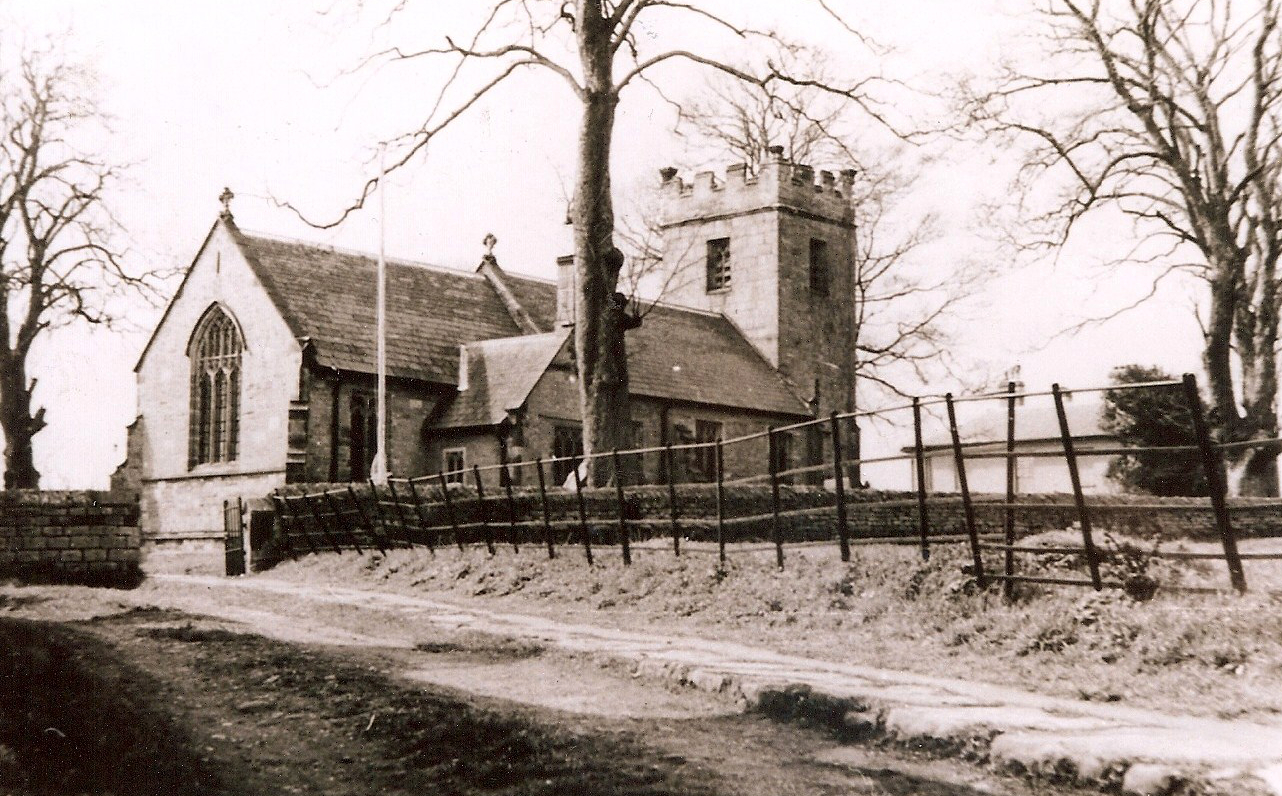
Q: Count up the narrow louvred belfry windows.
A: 2